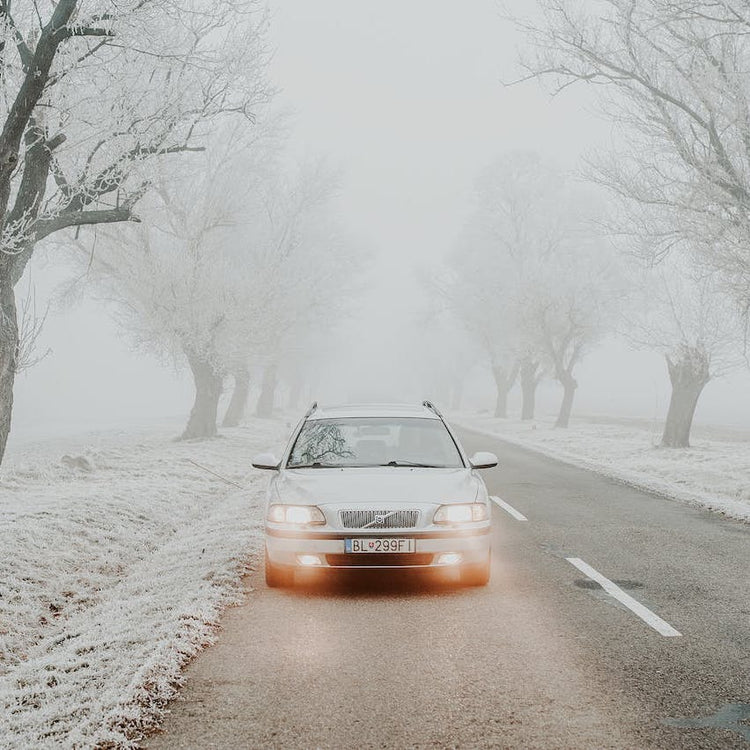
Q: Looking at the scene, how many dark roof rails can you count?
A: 2